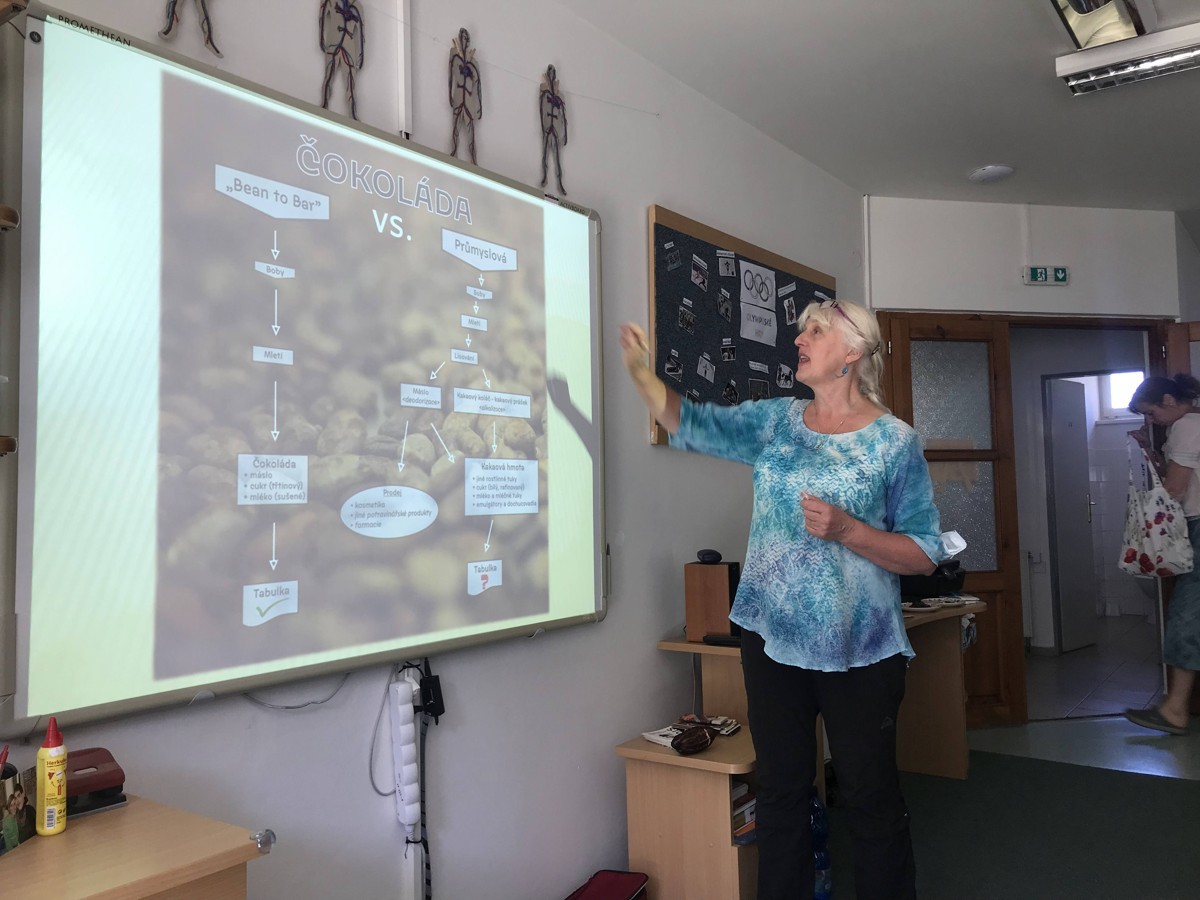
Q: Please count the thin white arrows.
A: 13